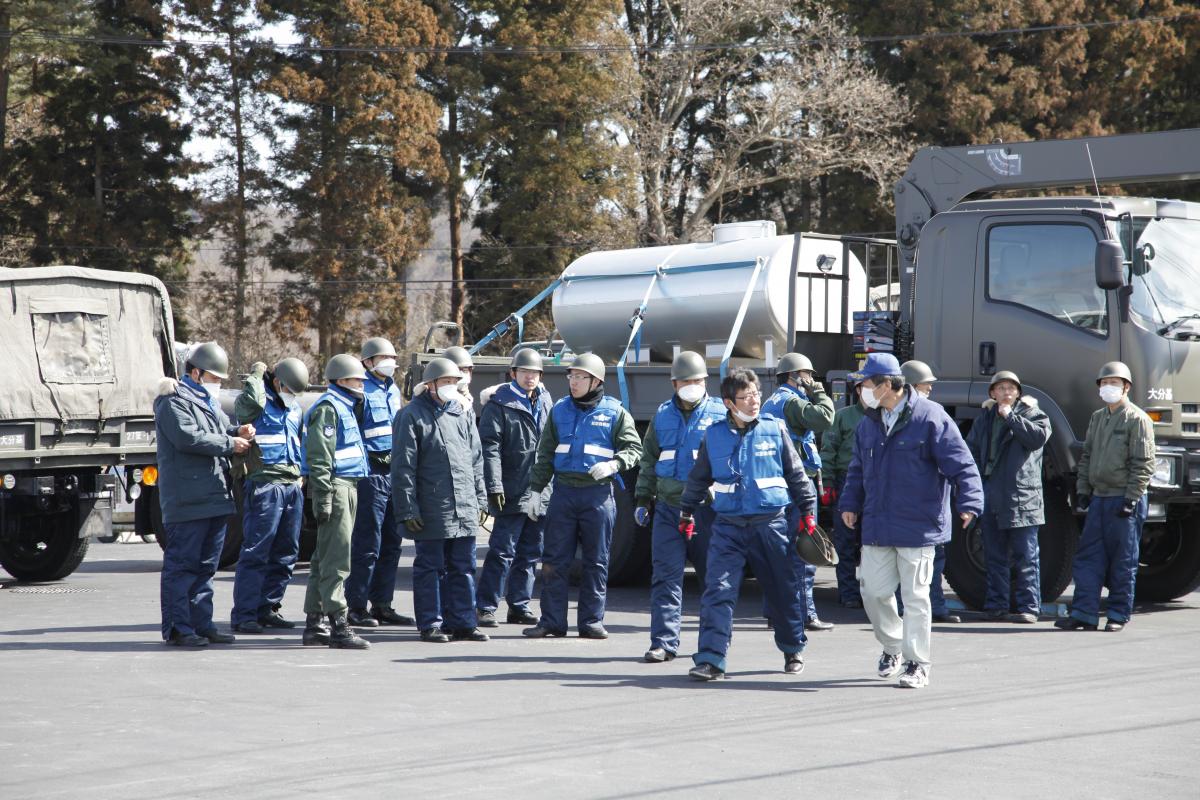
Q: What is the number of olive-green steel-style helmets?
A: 14